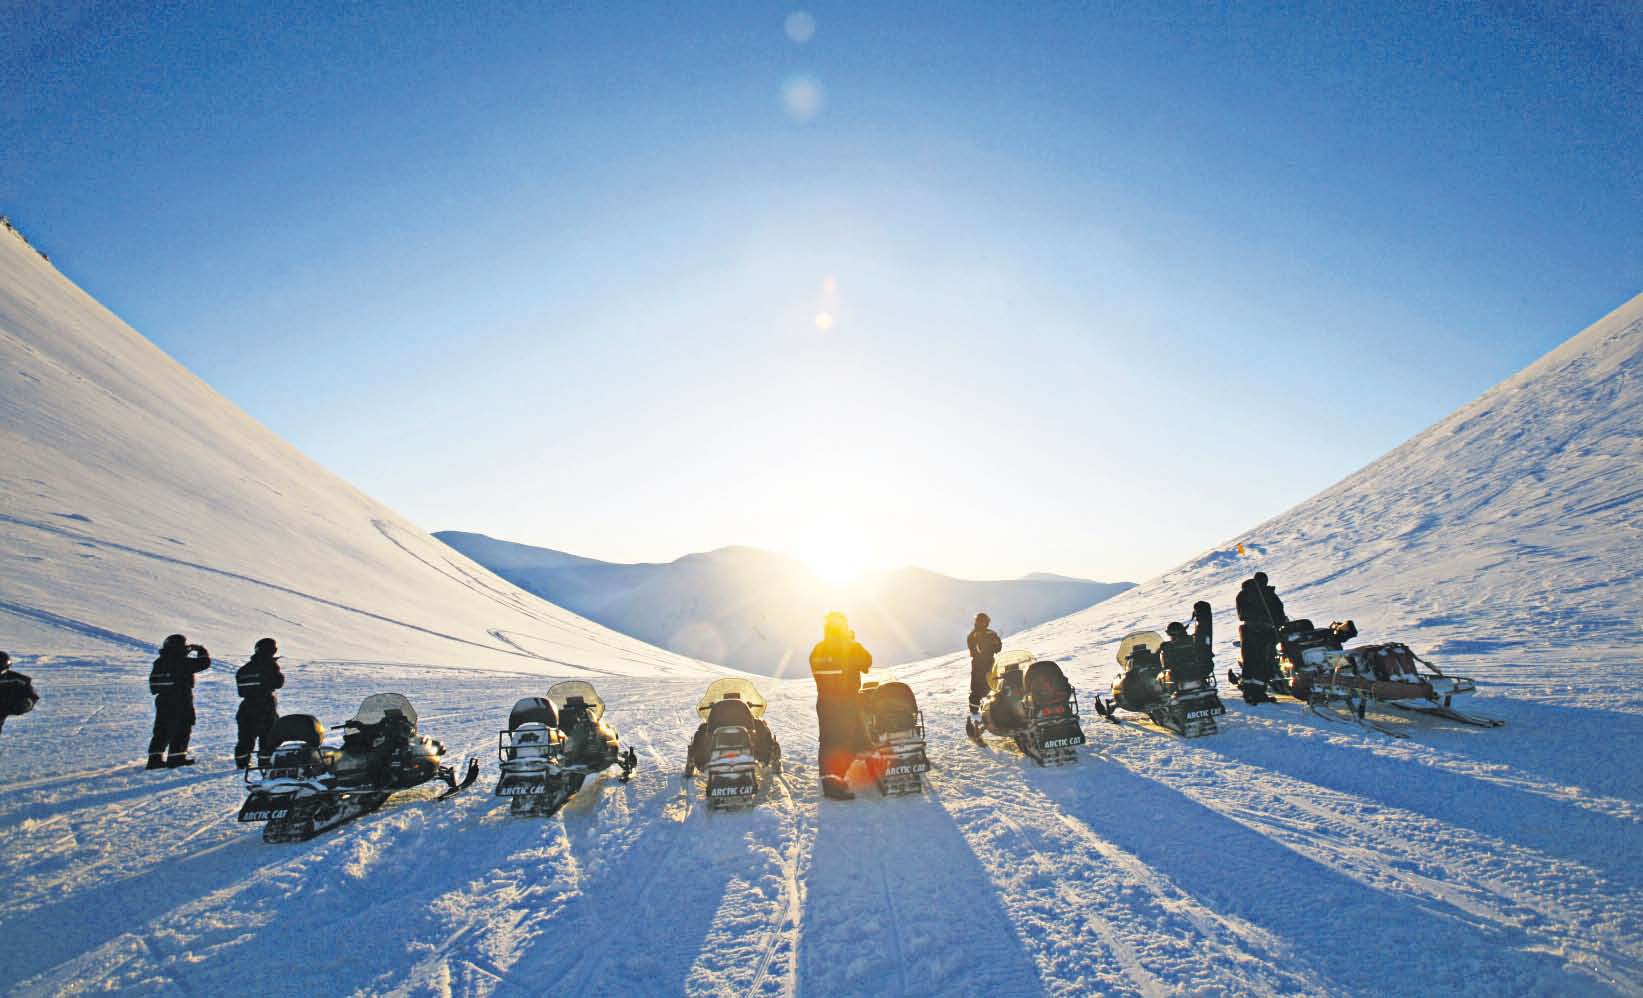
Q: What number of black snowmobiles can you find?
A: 7